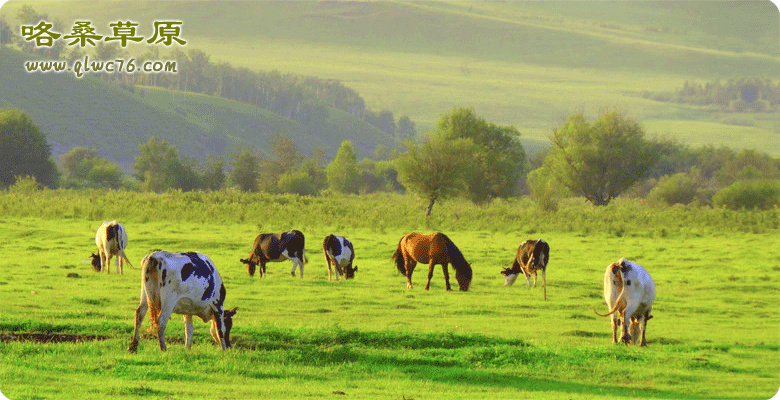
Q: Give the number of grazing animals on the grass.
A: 7